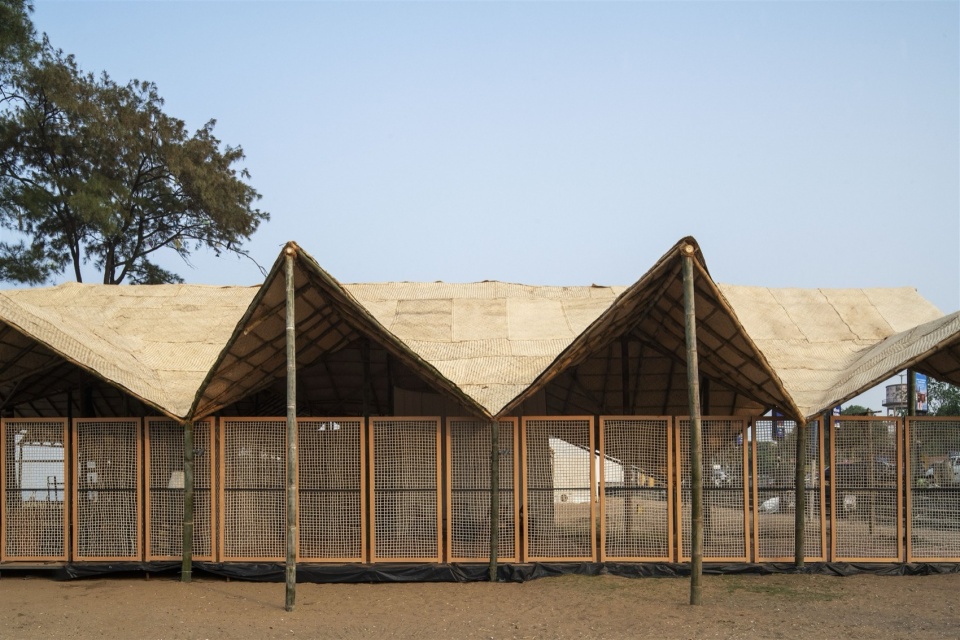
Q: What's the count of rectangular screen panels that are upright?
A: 13